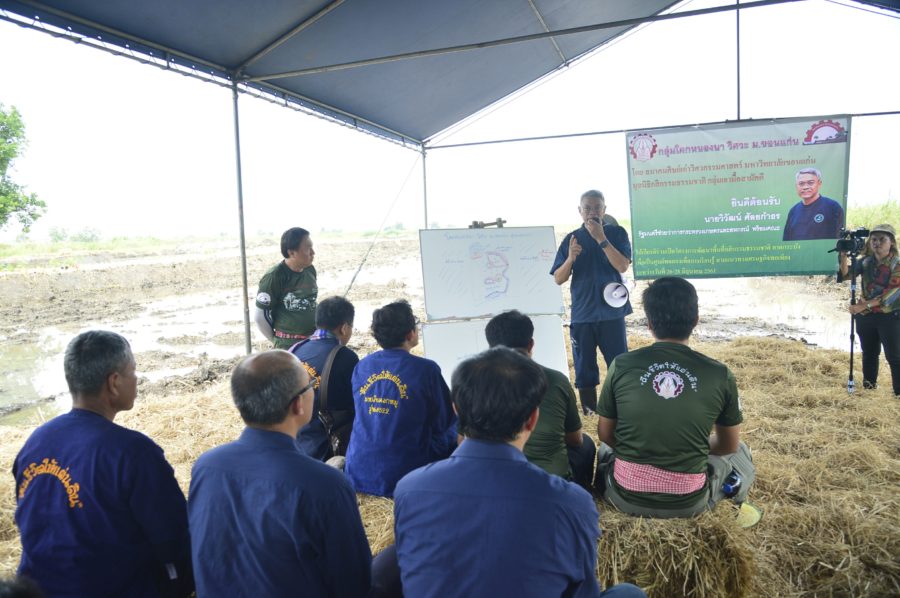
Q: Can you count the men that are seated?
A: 7